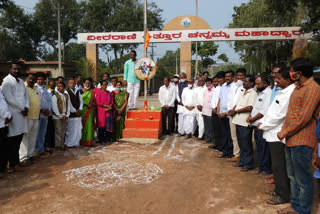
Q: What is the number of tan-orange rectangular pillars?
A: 3